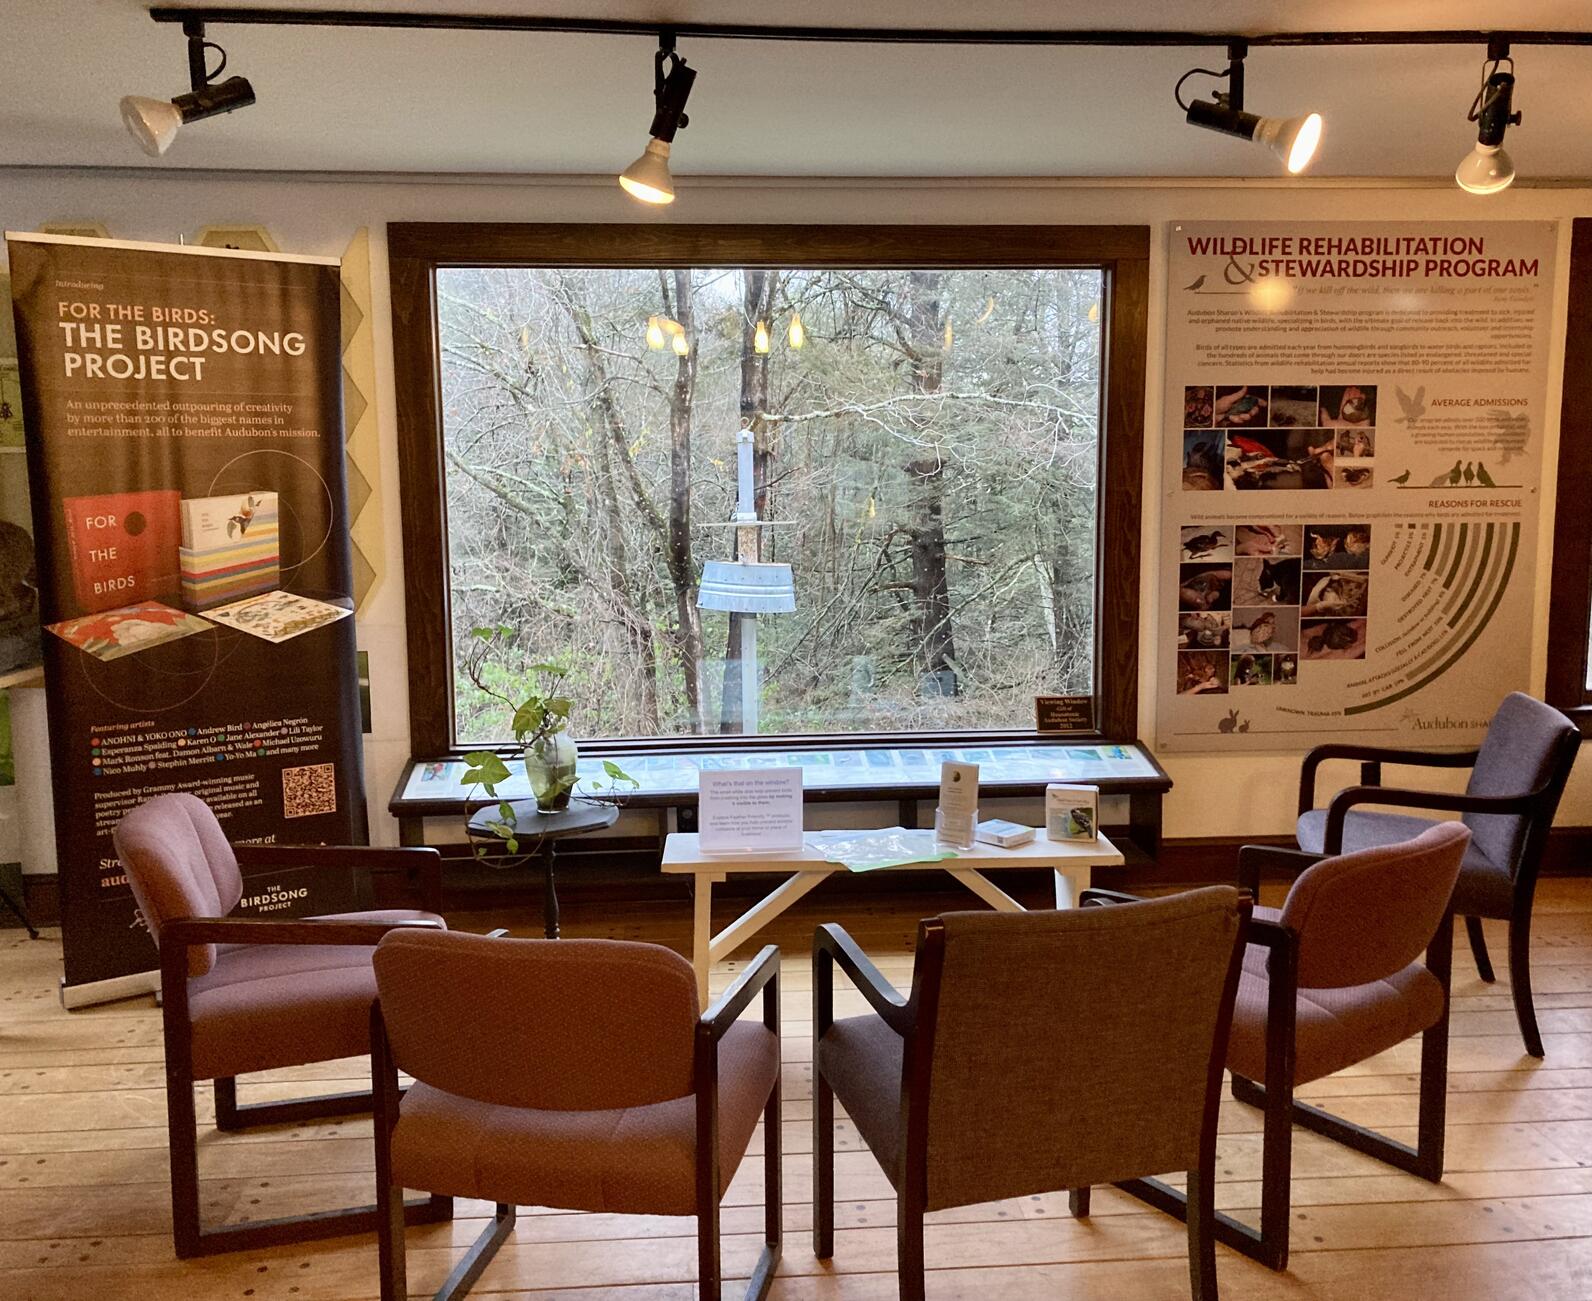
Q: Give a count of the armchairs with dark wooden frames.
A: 5